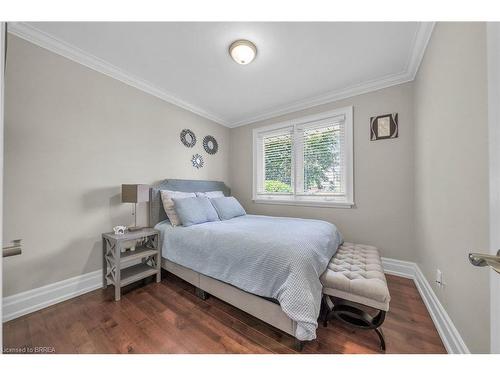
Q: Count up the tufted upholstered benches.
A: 1